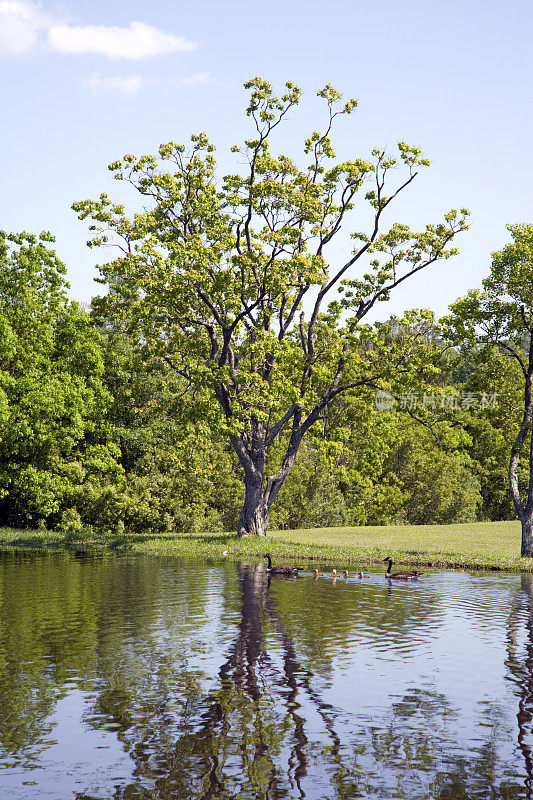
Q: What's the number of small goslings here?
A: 4